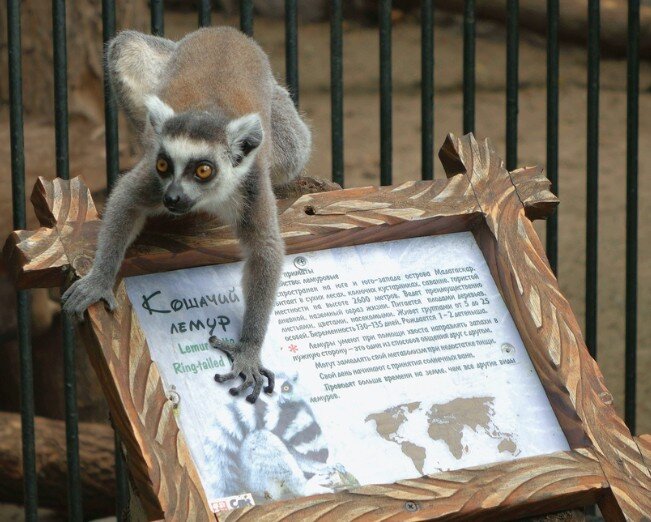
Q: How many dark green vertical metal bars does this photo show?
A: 15